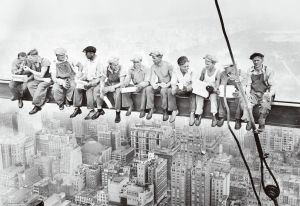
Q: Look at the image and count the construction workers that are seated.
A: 11